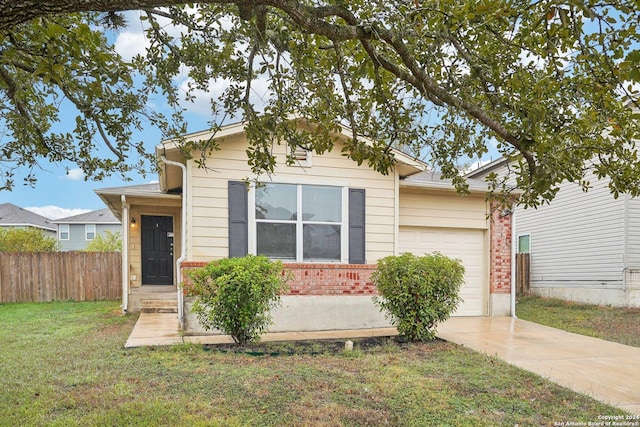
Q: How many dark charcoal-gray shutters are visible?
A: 2